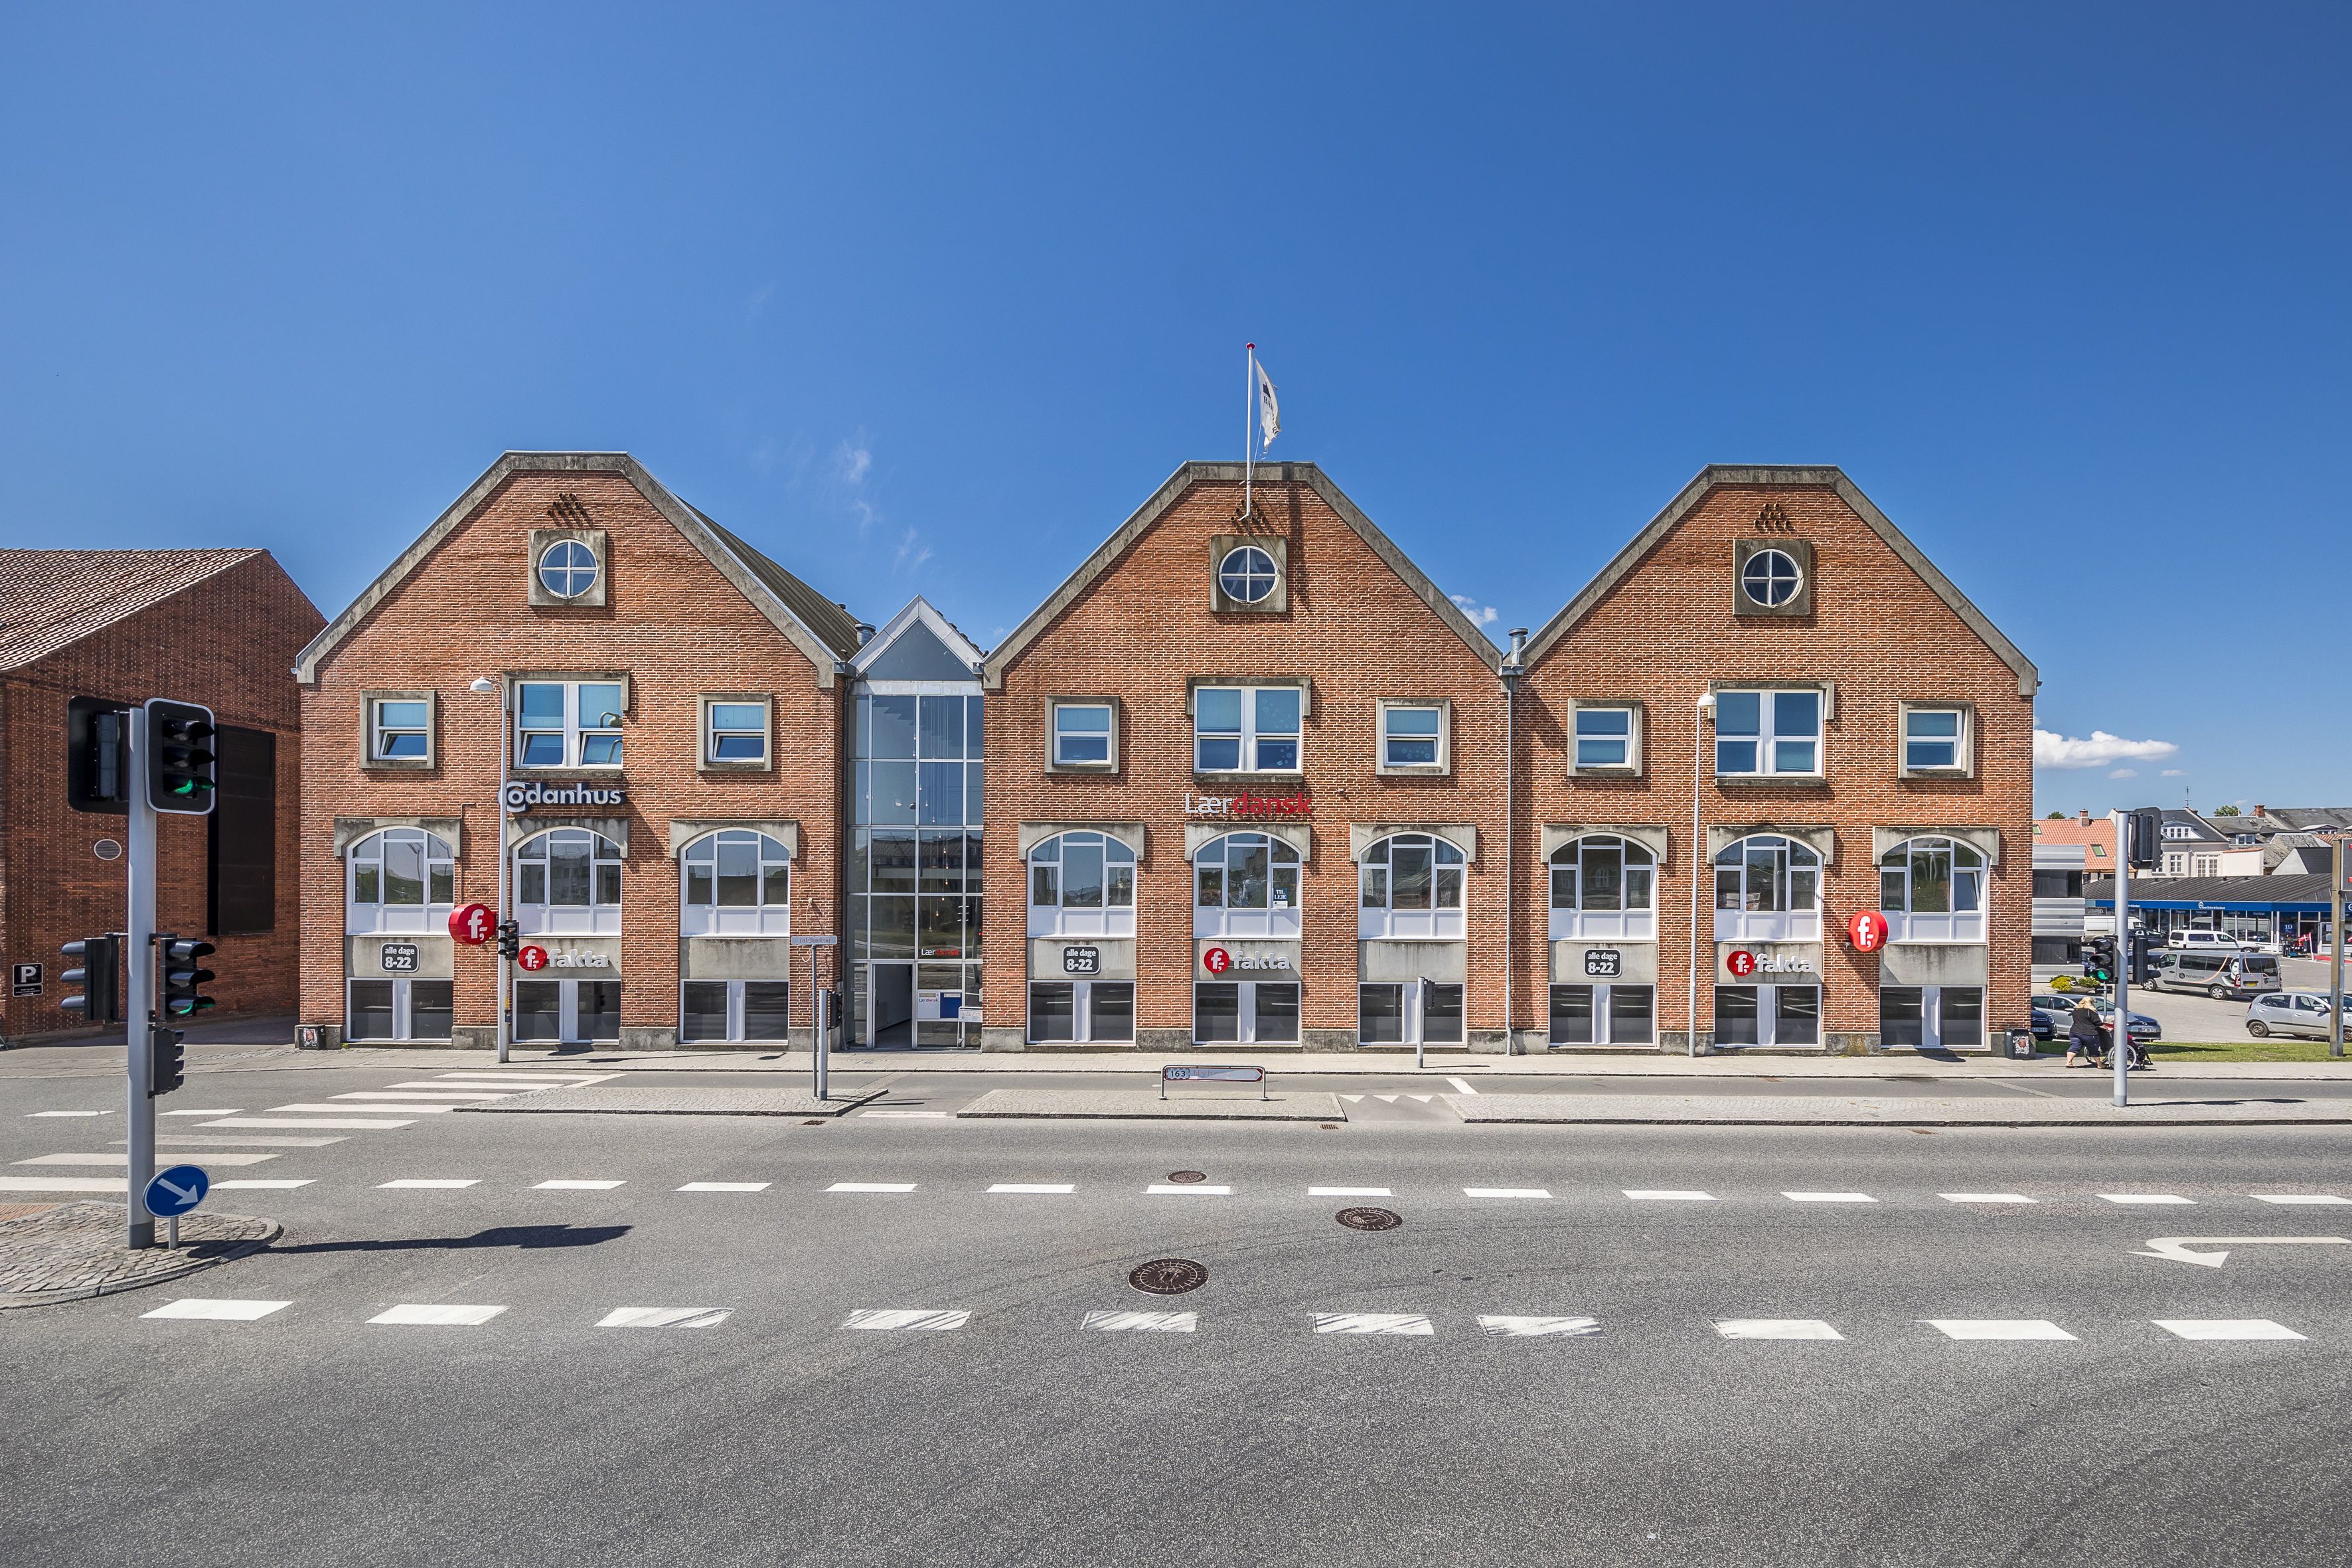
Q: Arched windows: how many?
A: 9